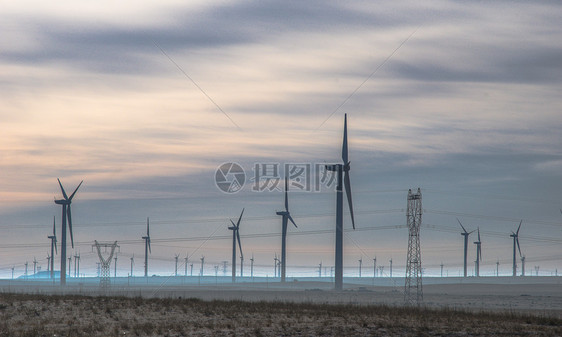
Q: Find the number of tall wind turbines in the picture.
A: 9